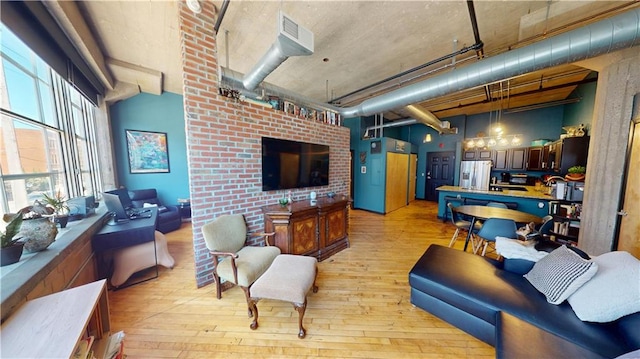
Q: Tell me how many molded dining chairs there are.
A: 4